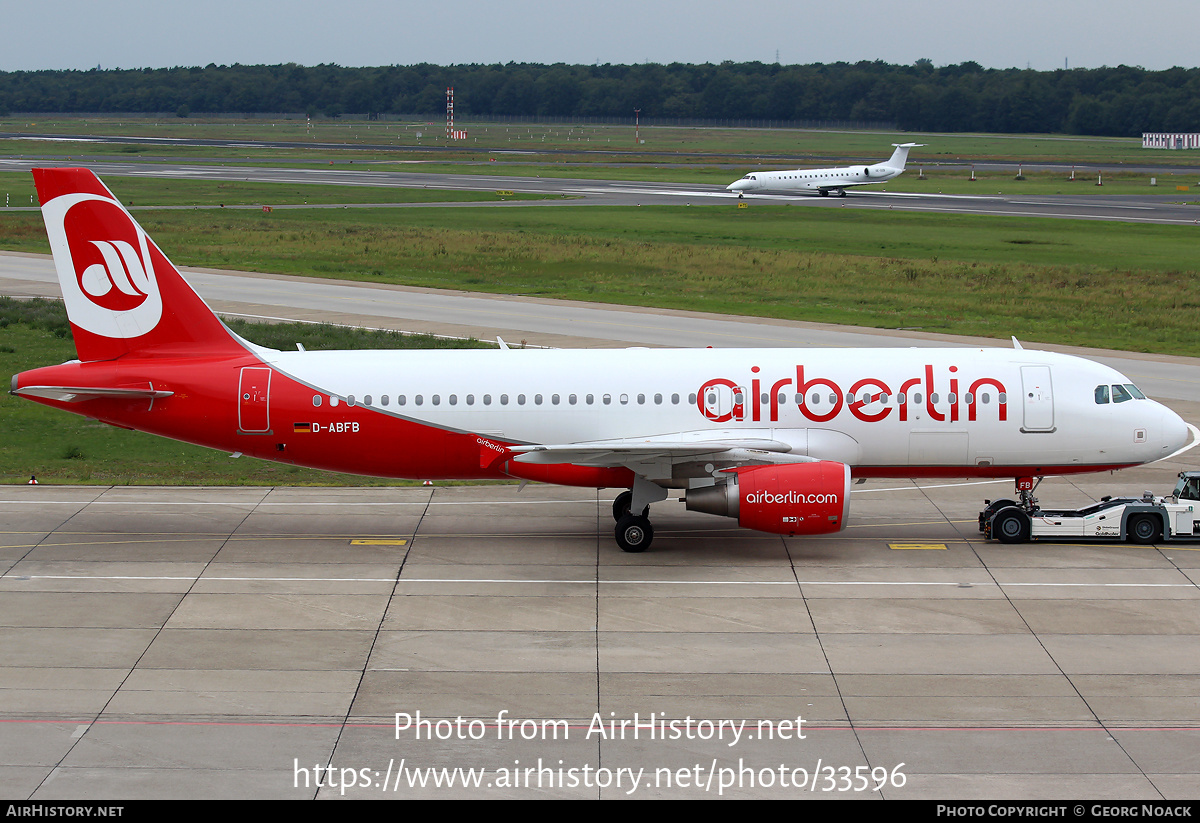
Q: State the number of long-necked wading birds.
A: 0